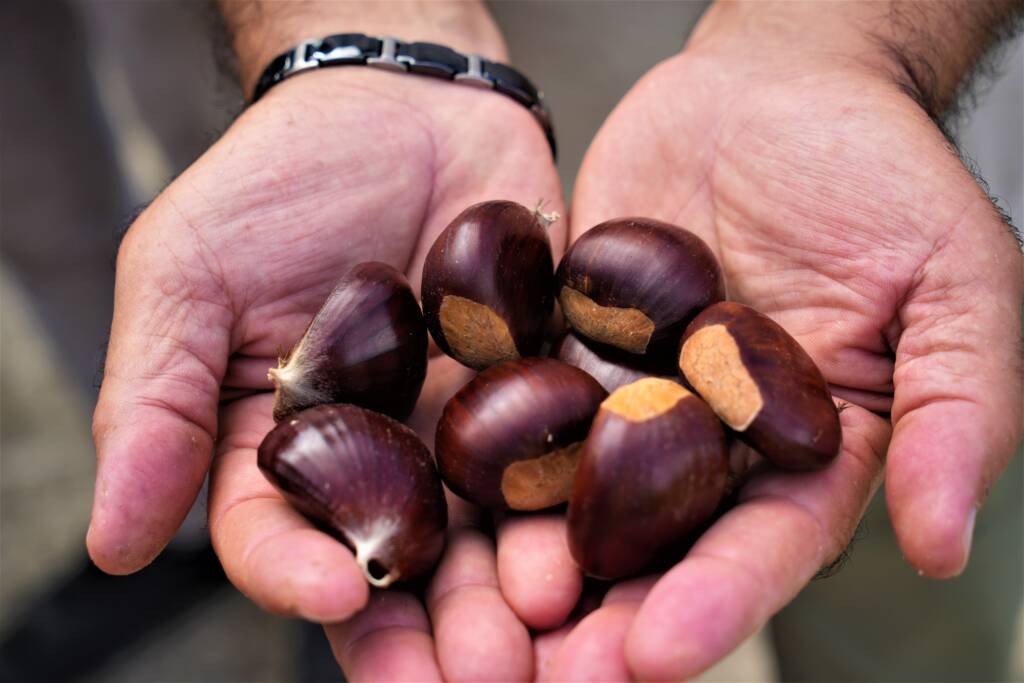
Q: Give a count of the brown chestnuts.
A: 8